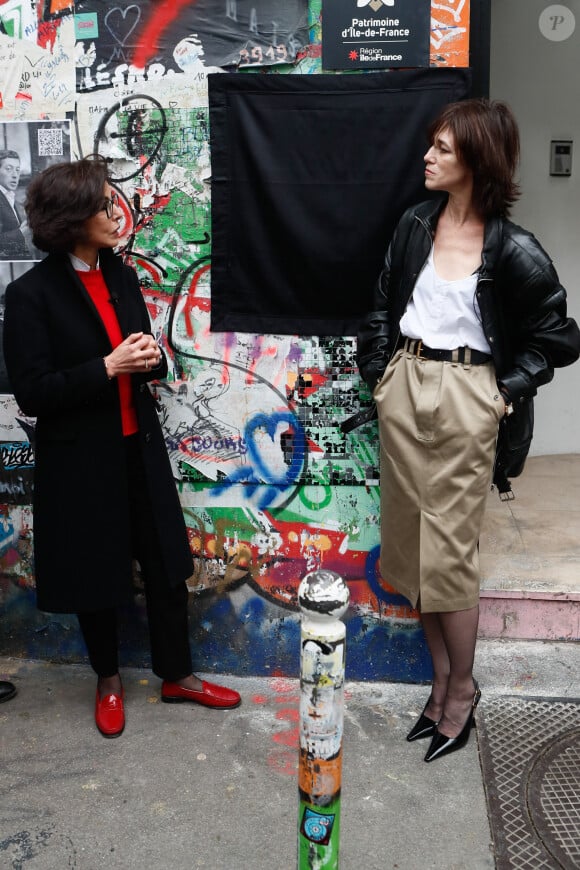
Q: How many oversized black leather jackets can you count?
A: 1